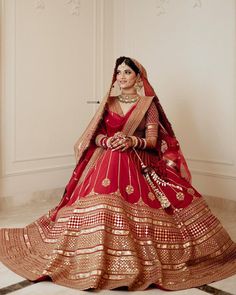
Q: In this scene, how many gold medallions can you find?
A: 5